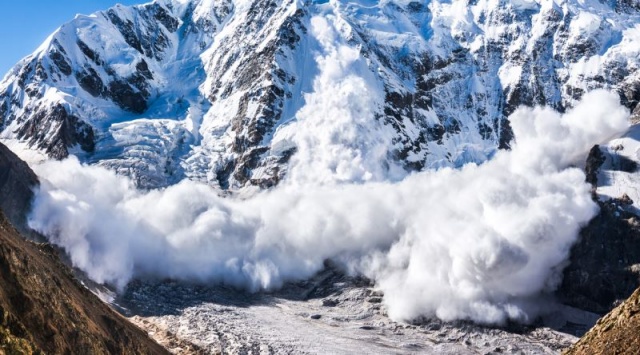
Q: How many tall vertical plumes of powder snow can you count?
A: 1